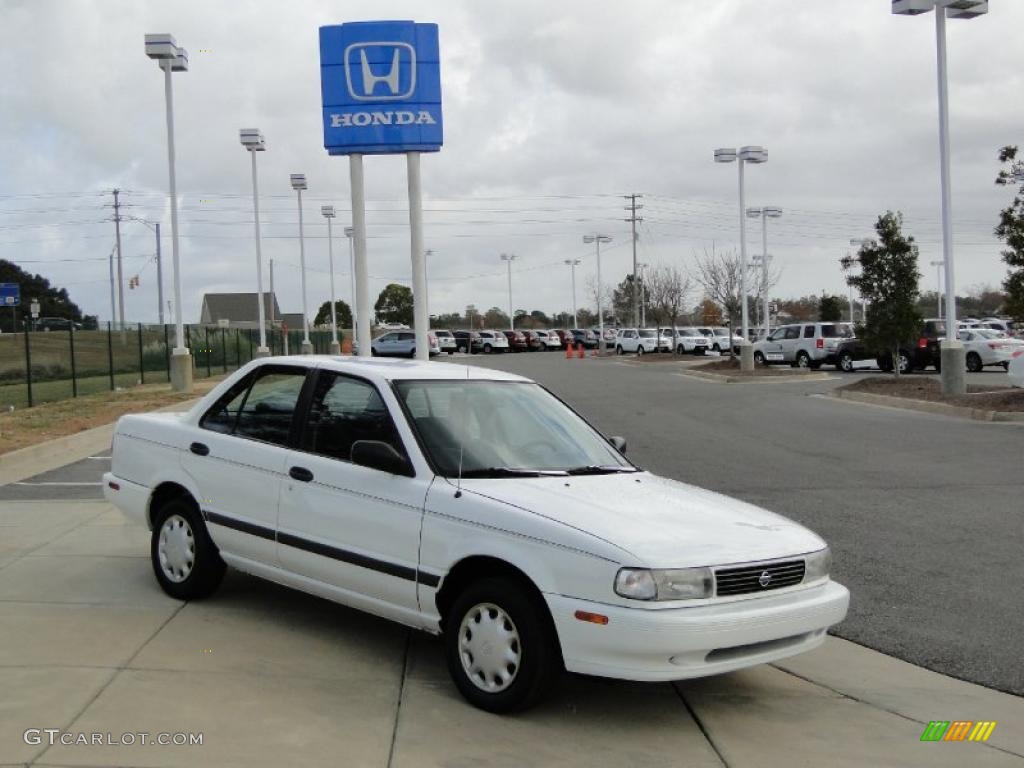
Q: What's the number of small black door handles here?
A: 2